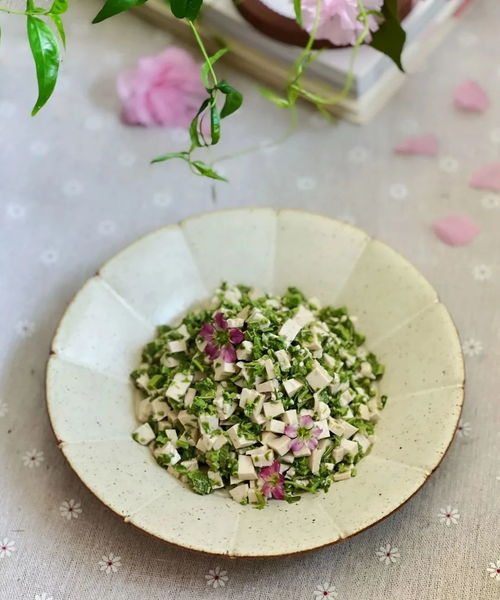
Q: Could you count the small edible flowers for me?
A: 3